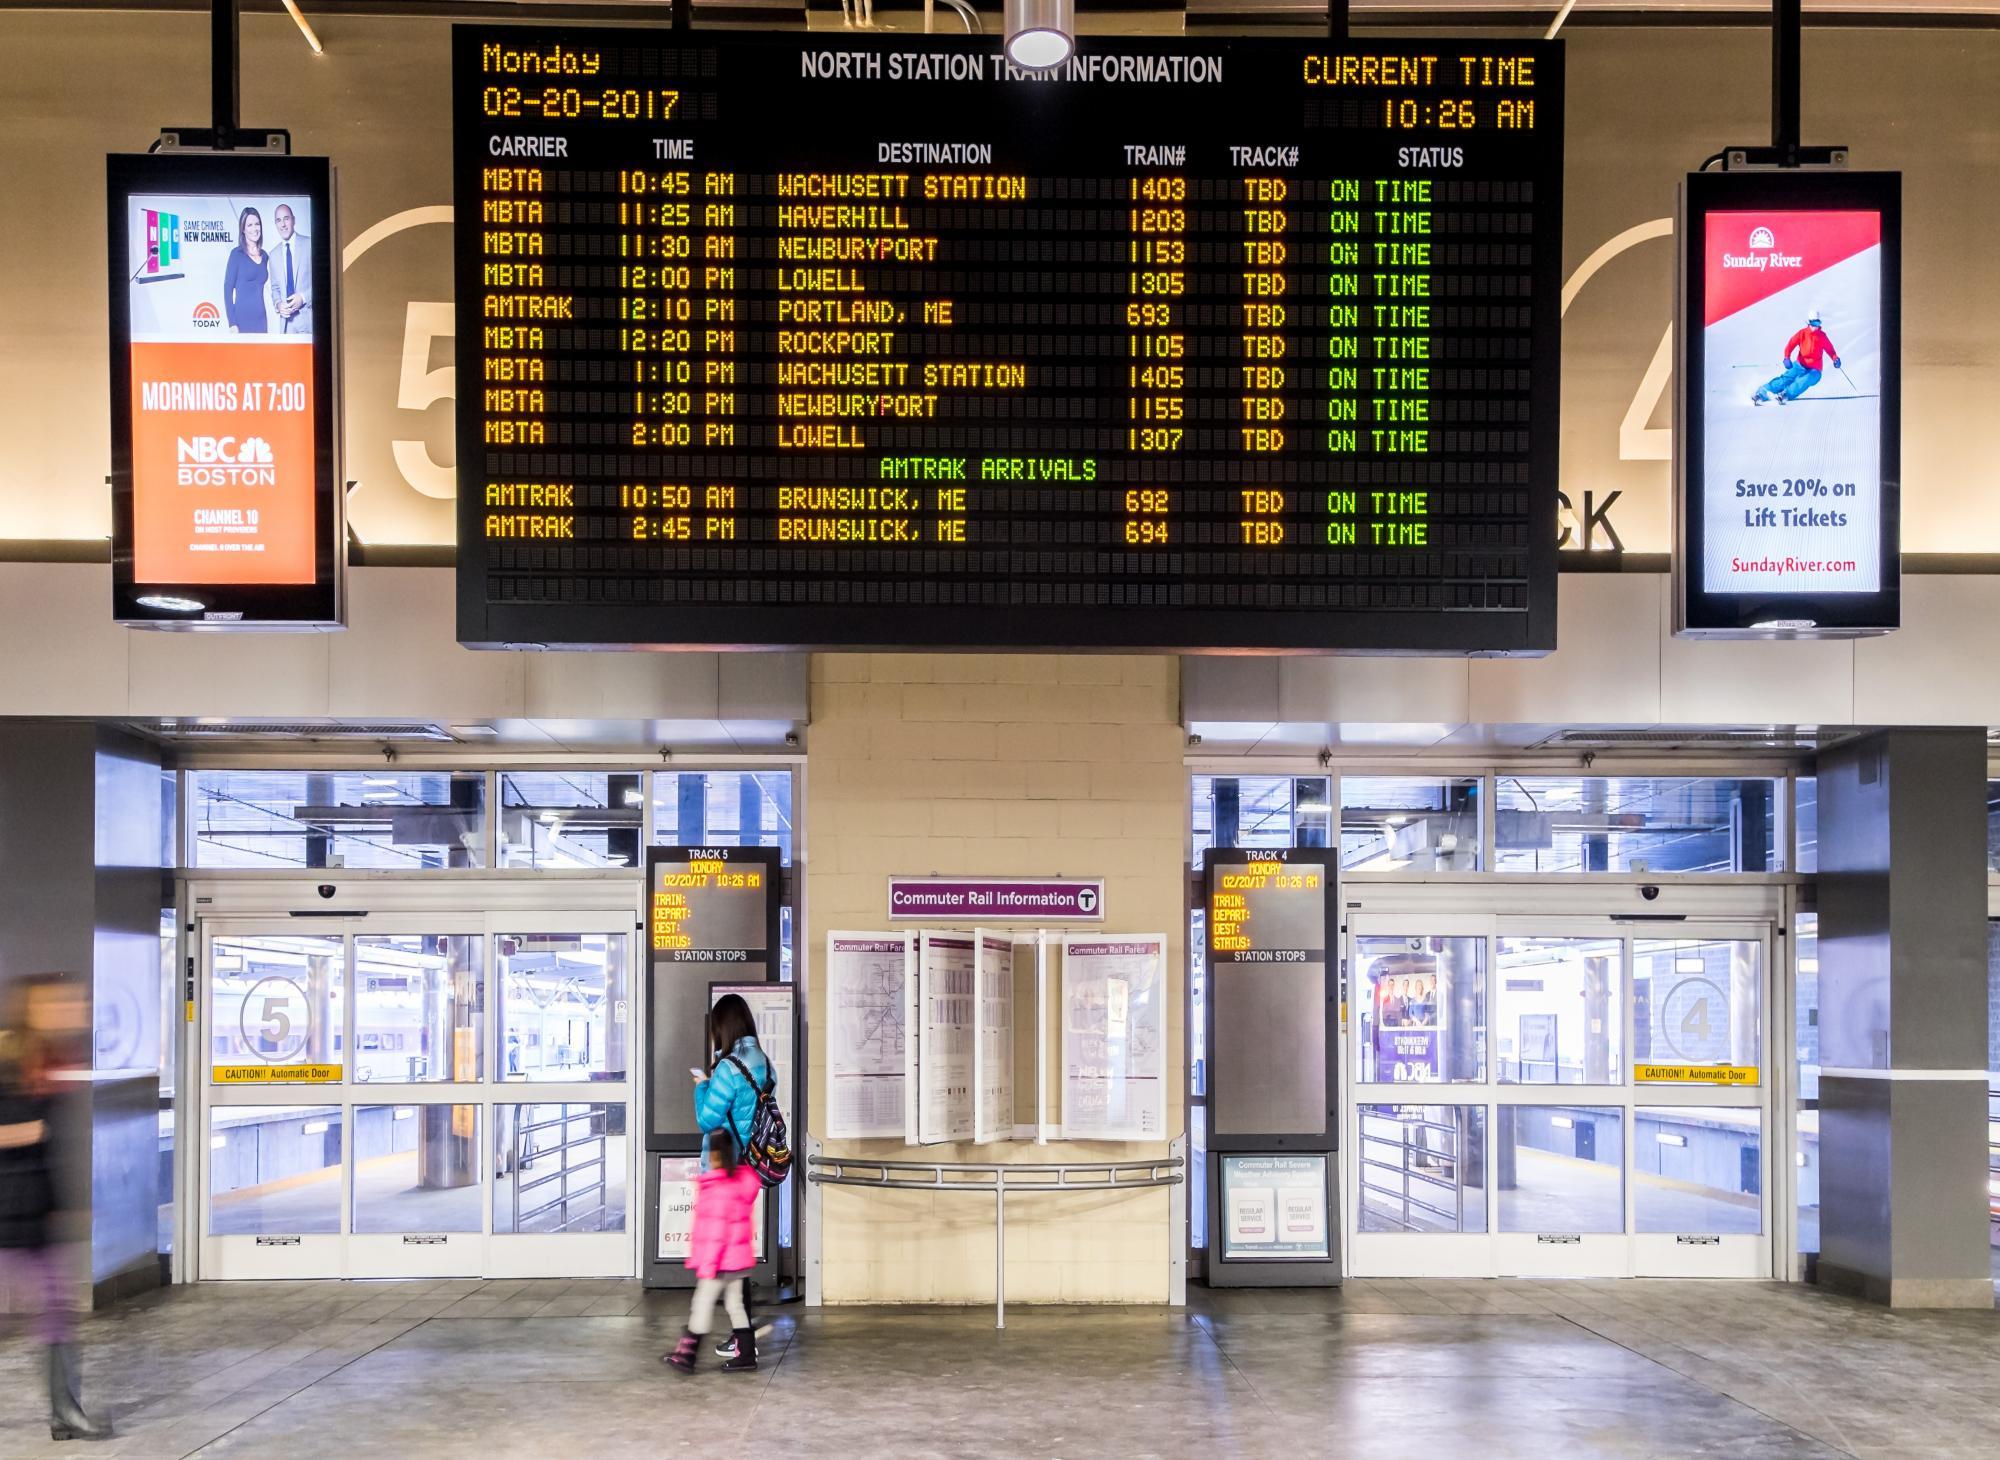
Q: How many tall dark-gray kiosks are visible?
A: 2